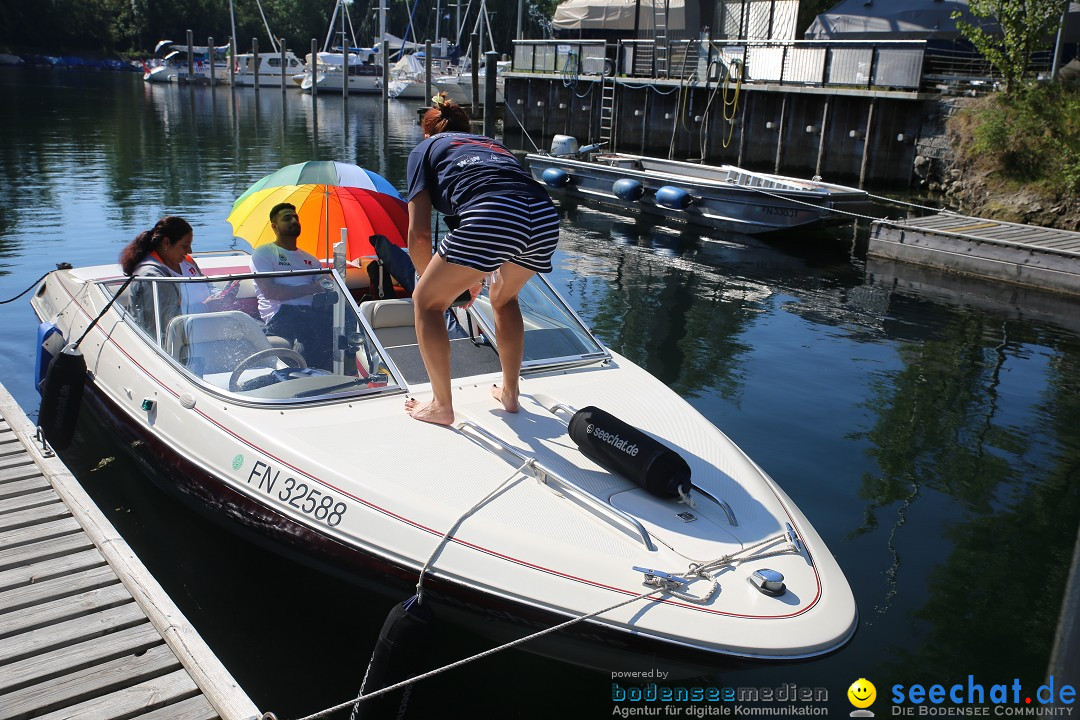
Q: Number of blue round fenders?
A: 3